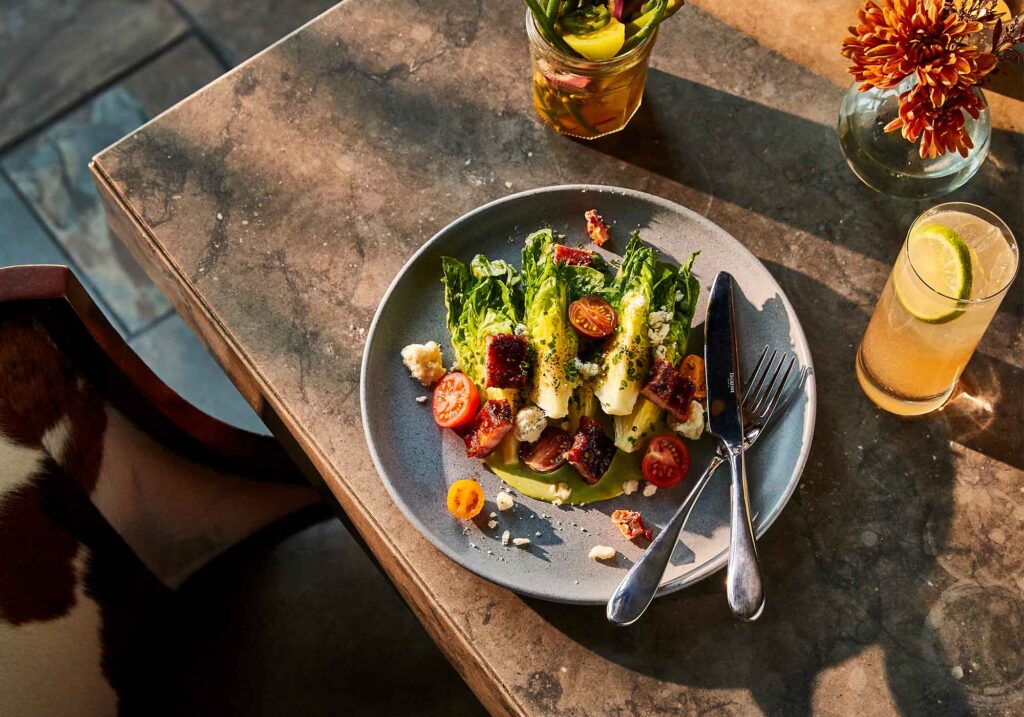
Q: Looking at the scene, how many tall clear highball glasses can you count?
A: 1